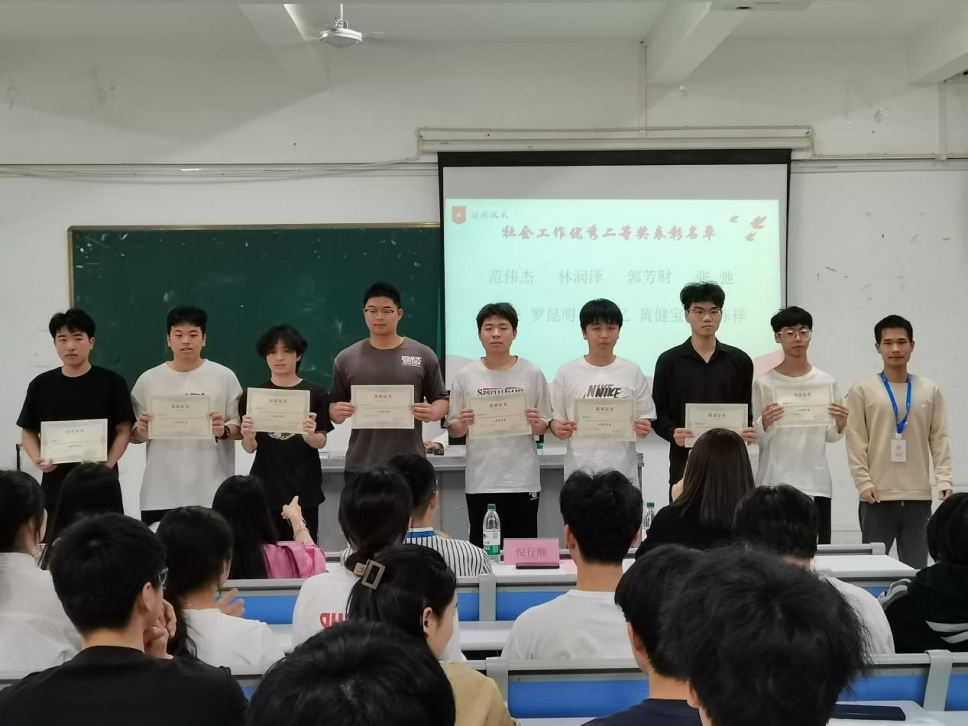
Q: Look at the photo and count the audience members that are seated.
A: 15